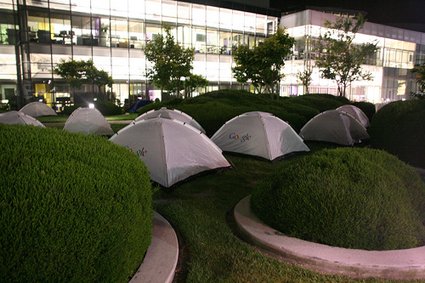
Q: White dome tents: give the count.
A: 8